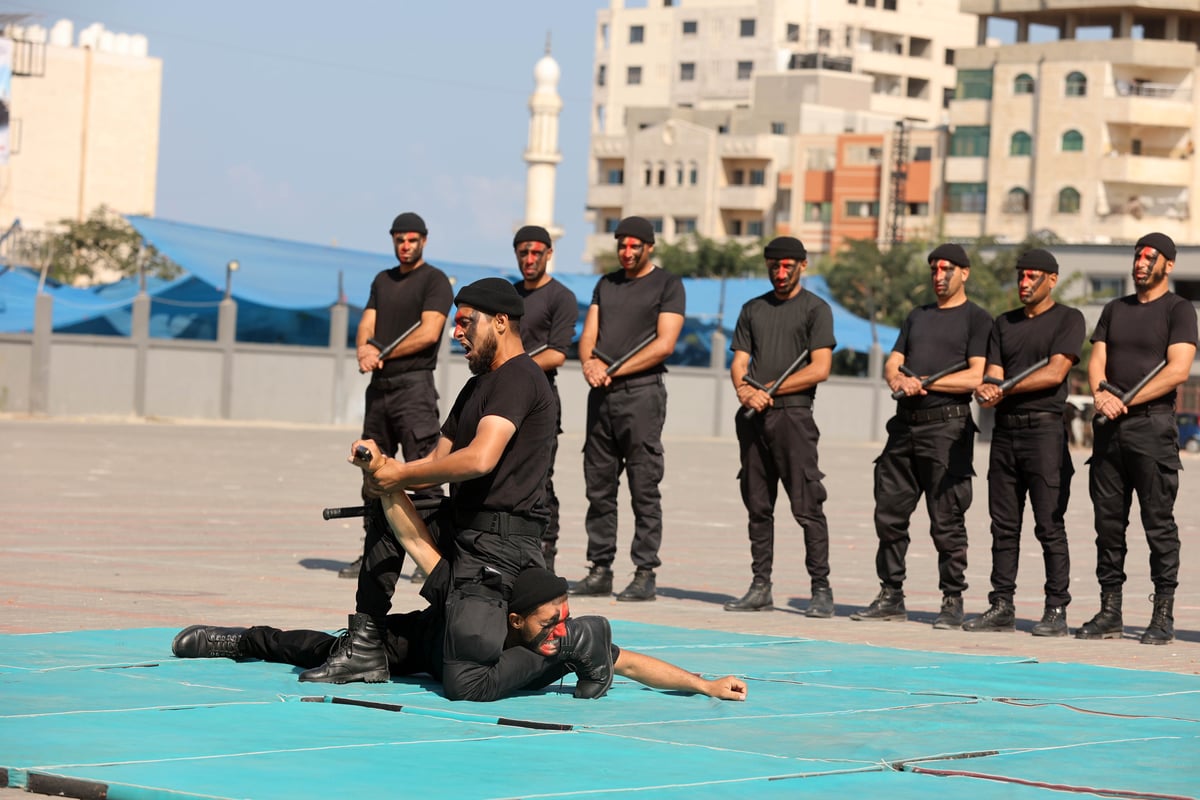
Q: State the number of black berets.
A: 9